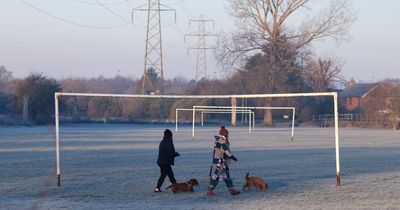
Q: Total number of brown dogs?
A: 2